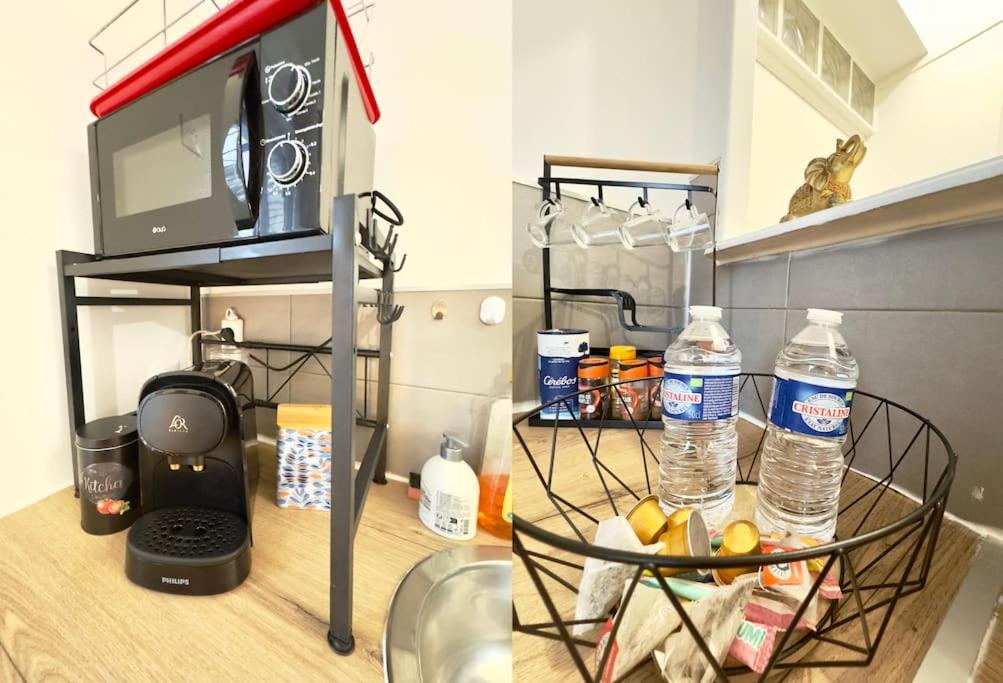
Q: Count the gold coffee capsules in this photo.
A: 4